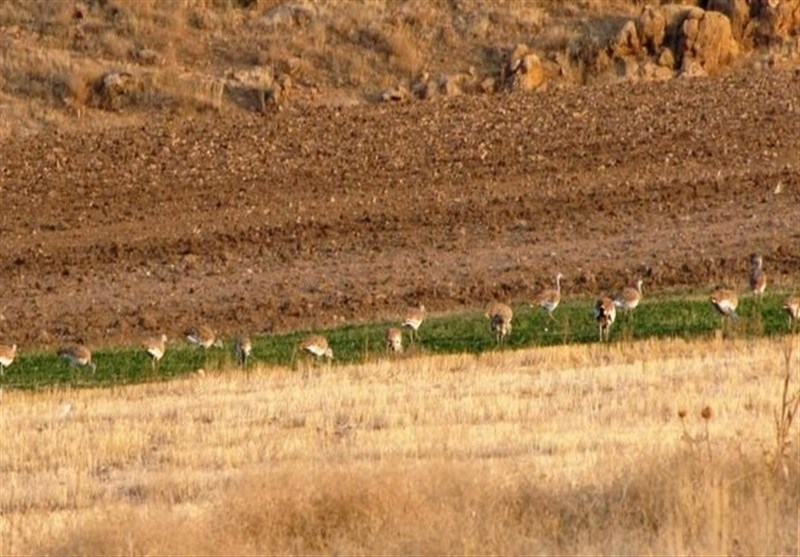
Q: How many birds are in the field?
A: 15